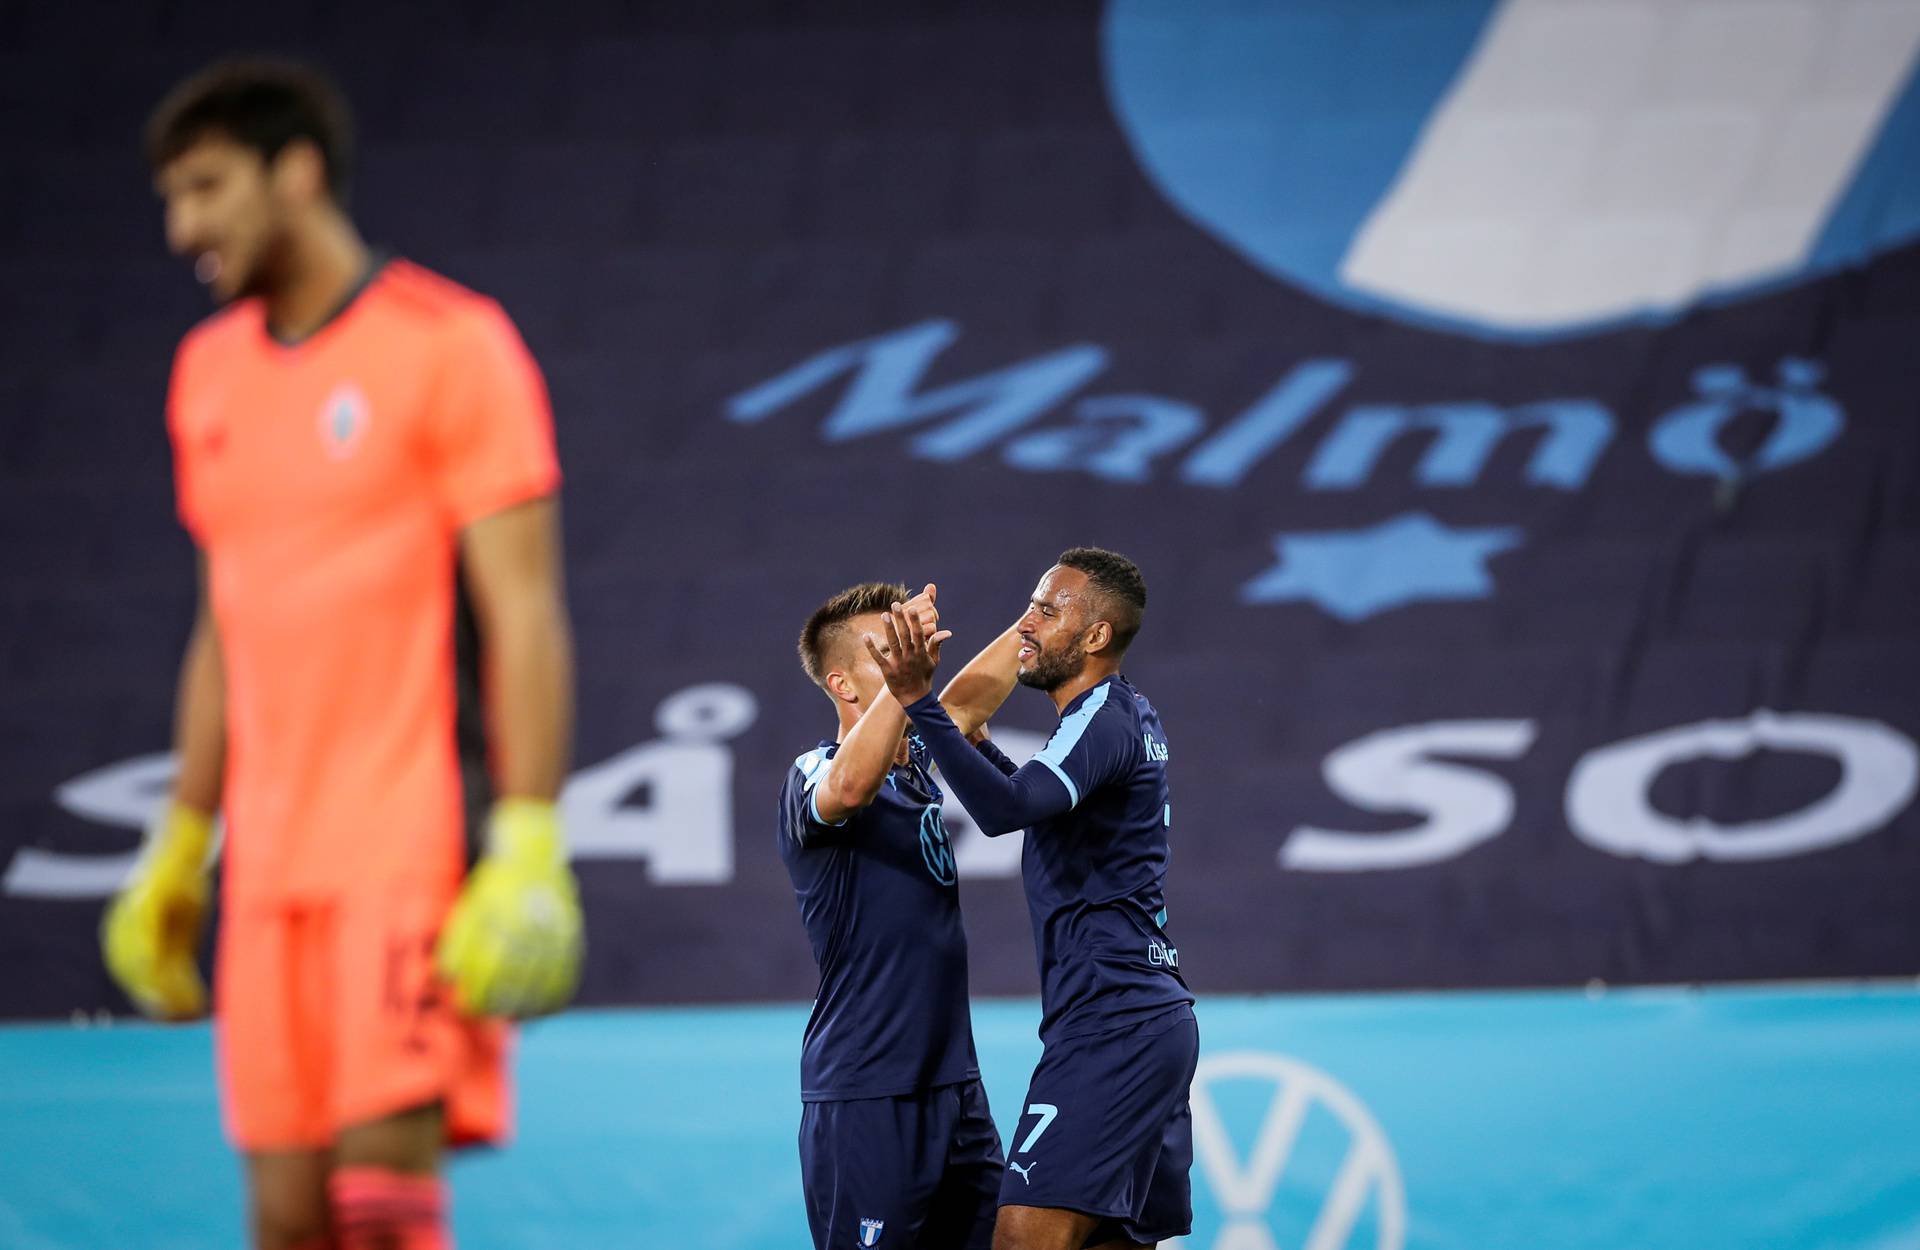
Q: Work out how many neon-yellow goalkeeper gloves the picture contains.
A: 2